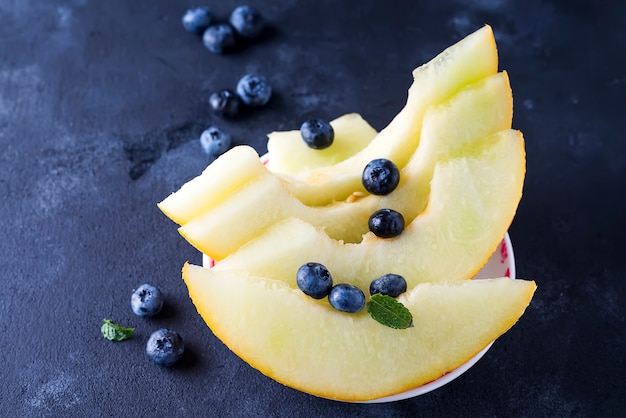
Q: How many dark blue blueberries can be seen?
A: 14